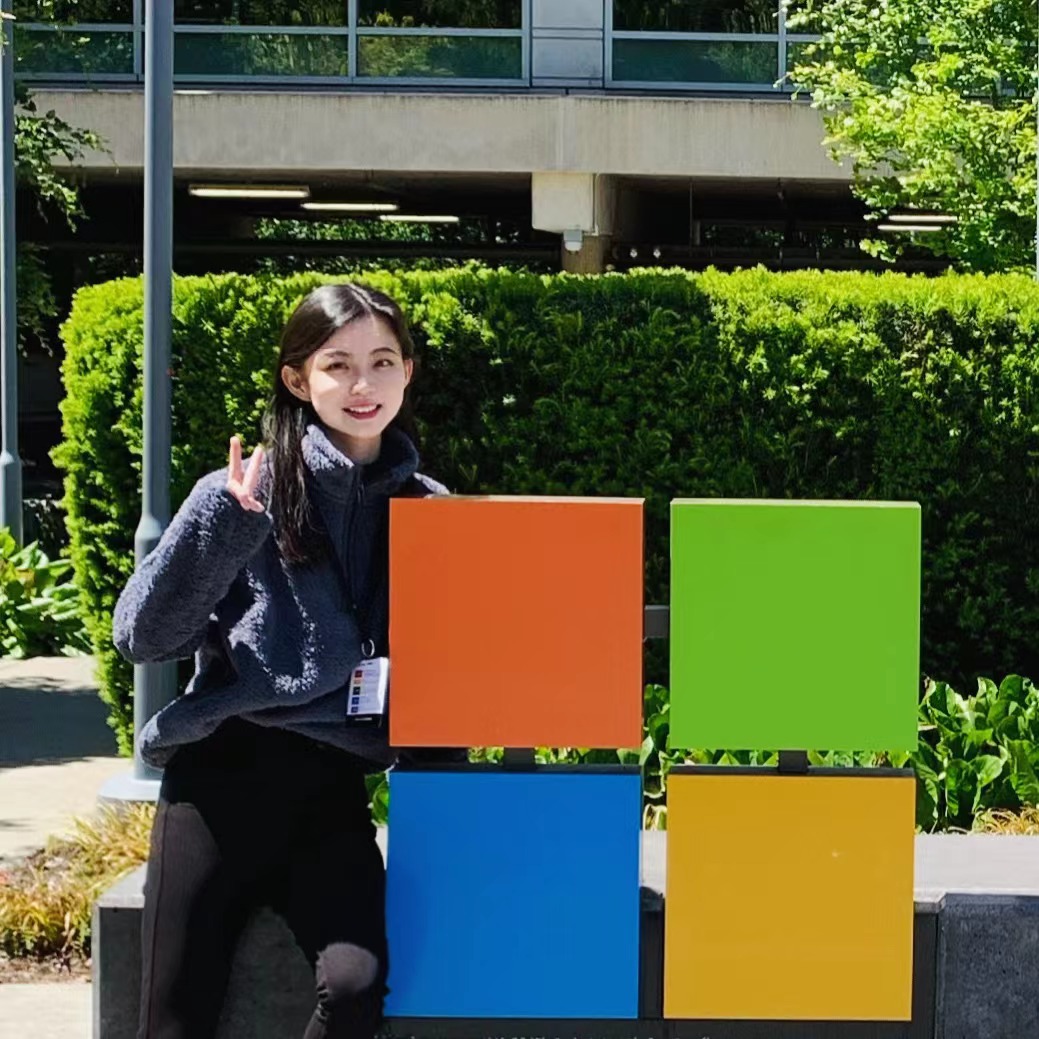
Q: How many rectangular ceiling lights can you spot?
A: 5